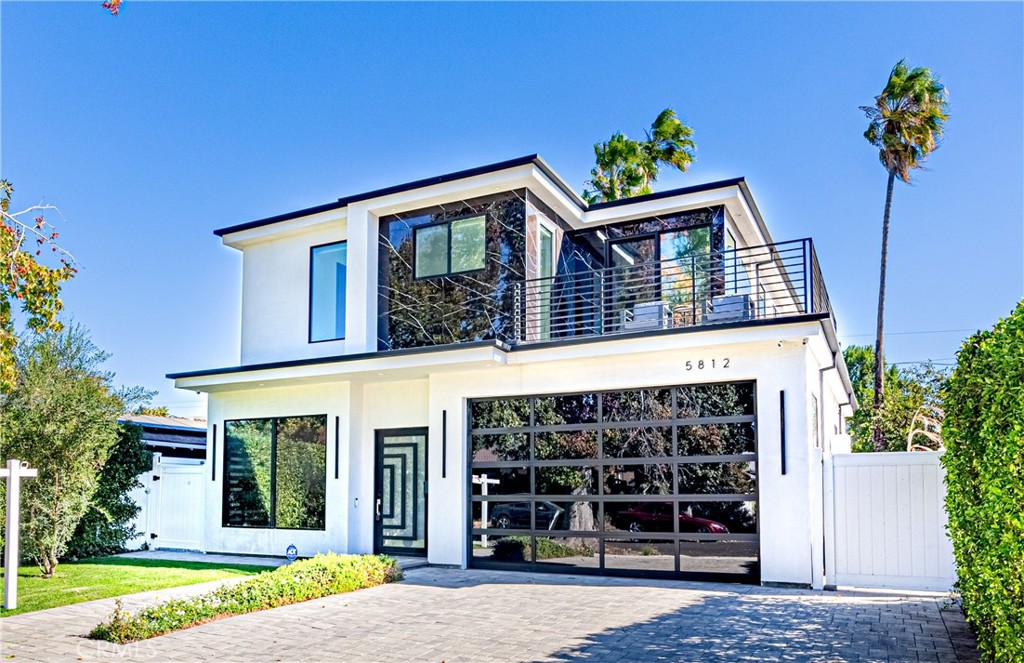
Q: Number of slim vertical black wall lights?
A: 4